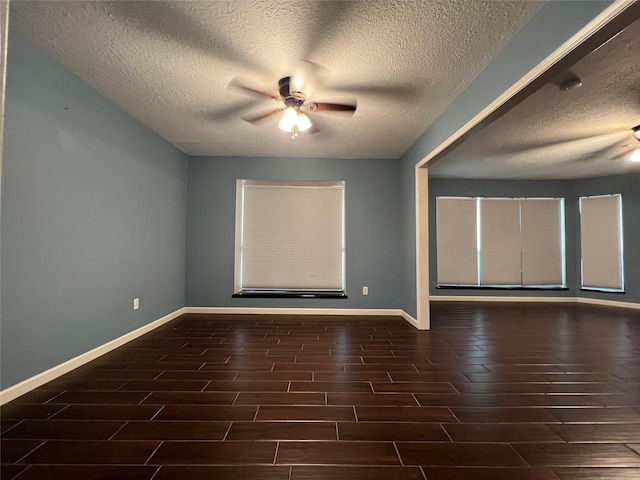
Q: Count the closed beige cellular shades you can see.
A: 5